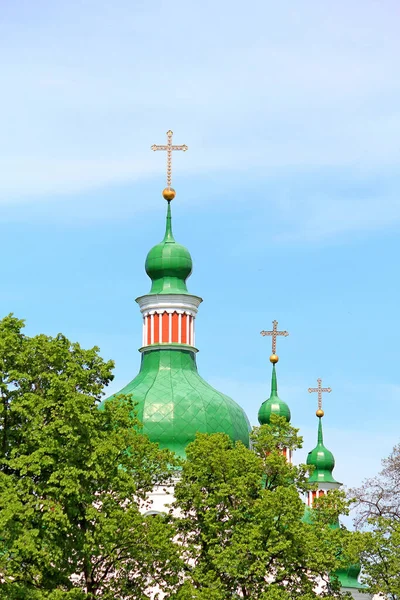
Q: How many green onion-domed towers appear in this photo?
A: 3